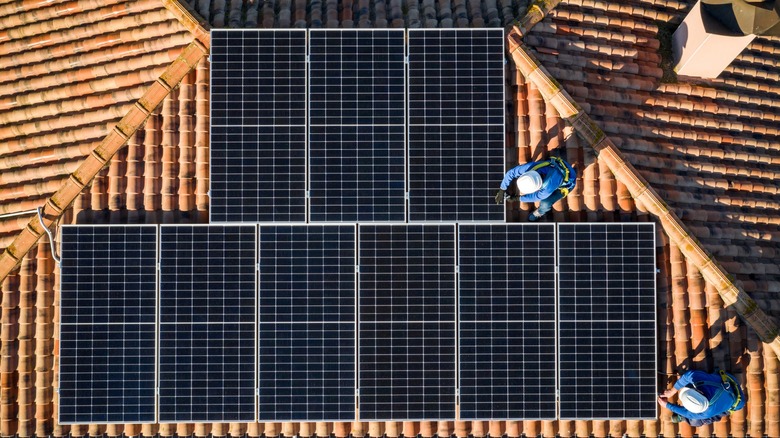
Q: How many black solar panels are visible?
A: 9